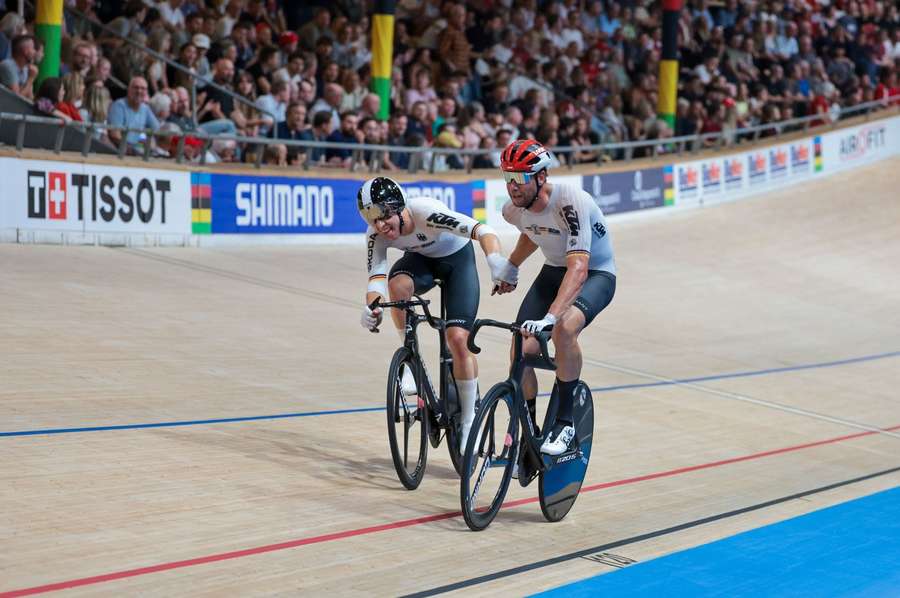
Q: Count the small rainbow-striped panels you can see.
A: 4